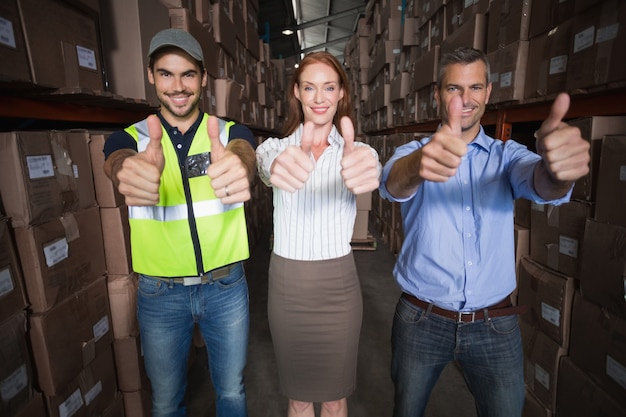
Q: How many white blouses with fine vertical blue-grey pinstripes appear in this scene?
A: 1